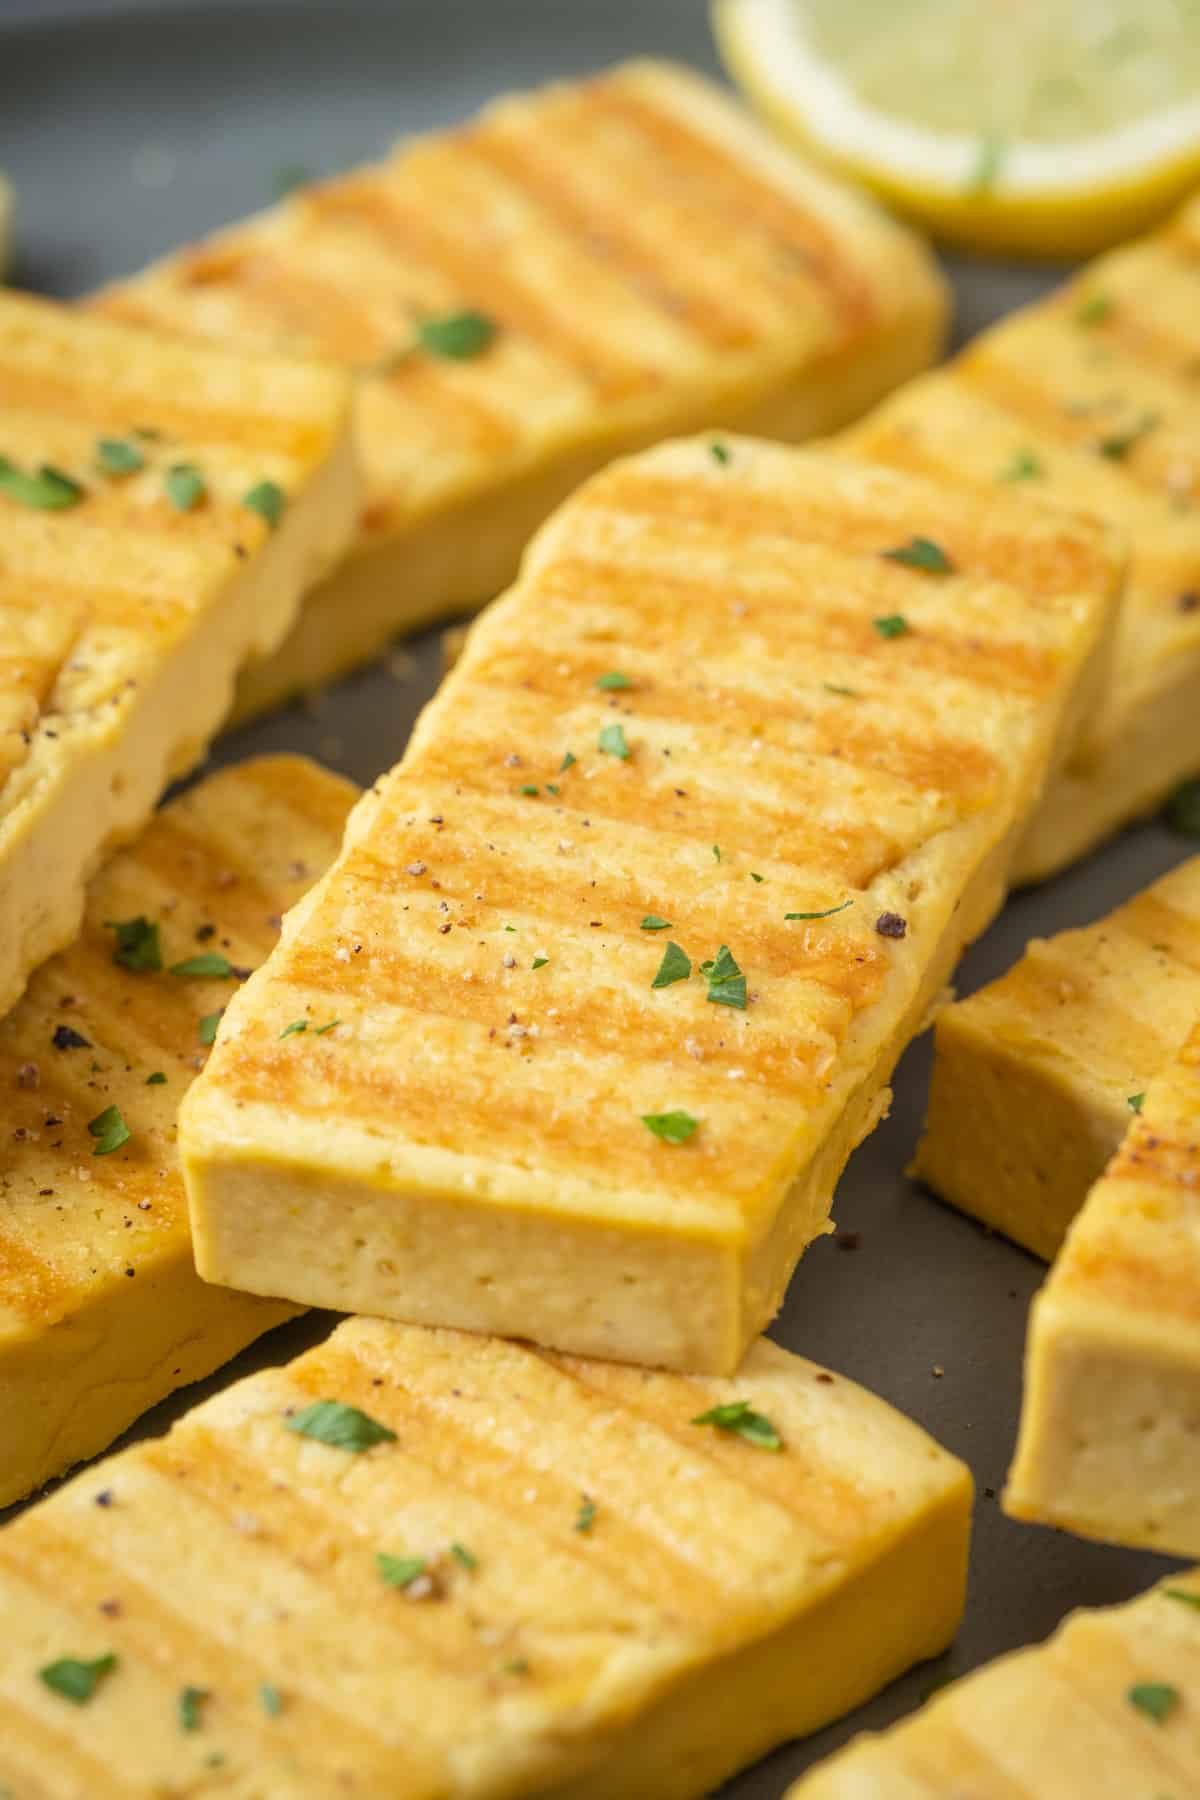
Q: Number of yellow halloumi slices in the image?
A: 9